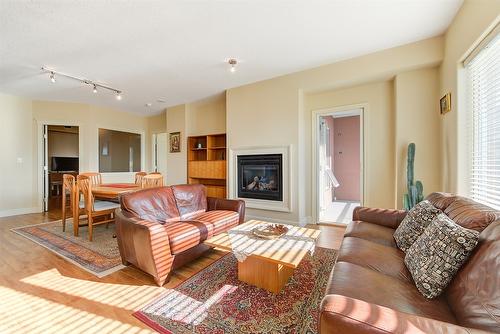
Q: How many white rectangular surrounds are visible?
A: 1